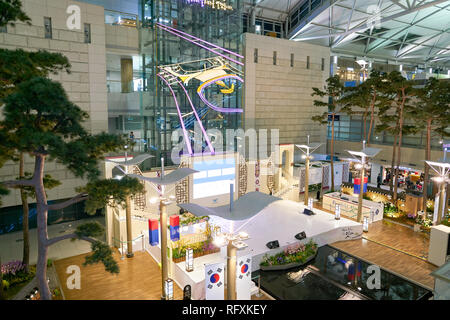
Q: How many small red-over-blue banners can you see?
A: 4